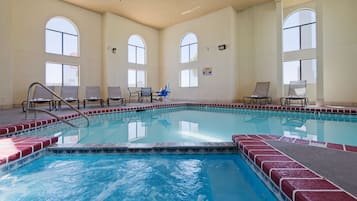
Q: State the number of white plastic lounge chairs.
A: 6